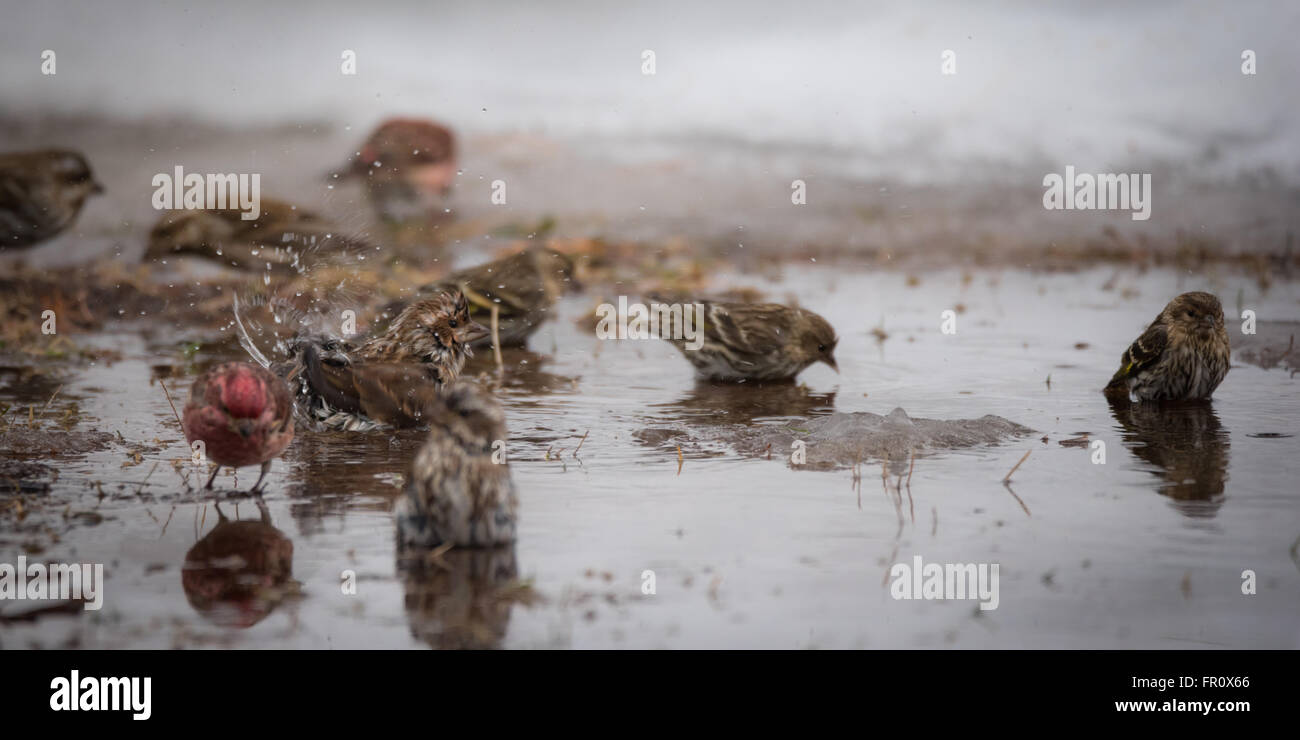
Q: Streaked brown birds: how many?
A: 7